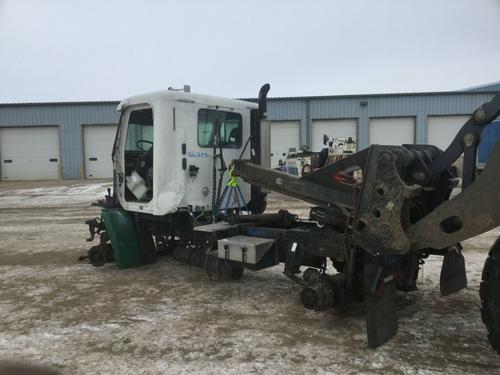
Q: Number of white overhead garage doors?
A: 6